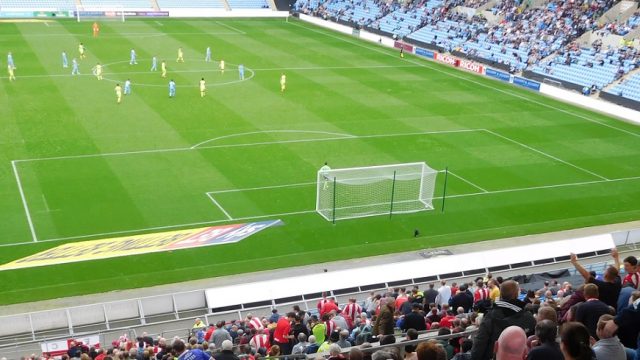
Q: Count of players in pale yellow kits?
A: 9